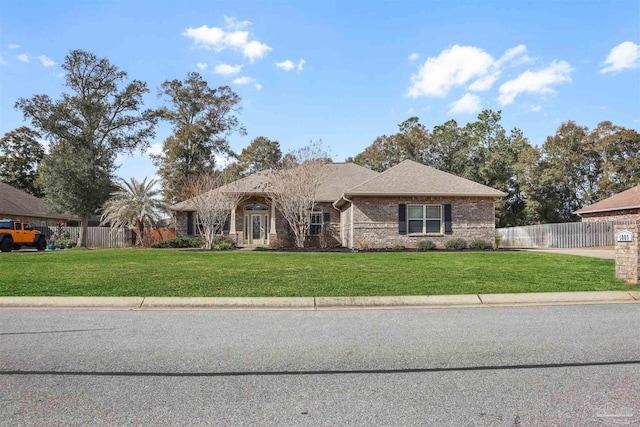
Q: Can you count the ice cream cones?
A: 0